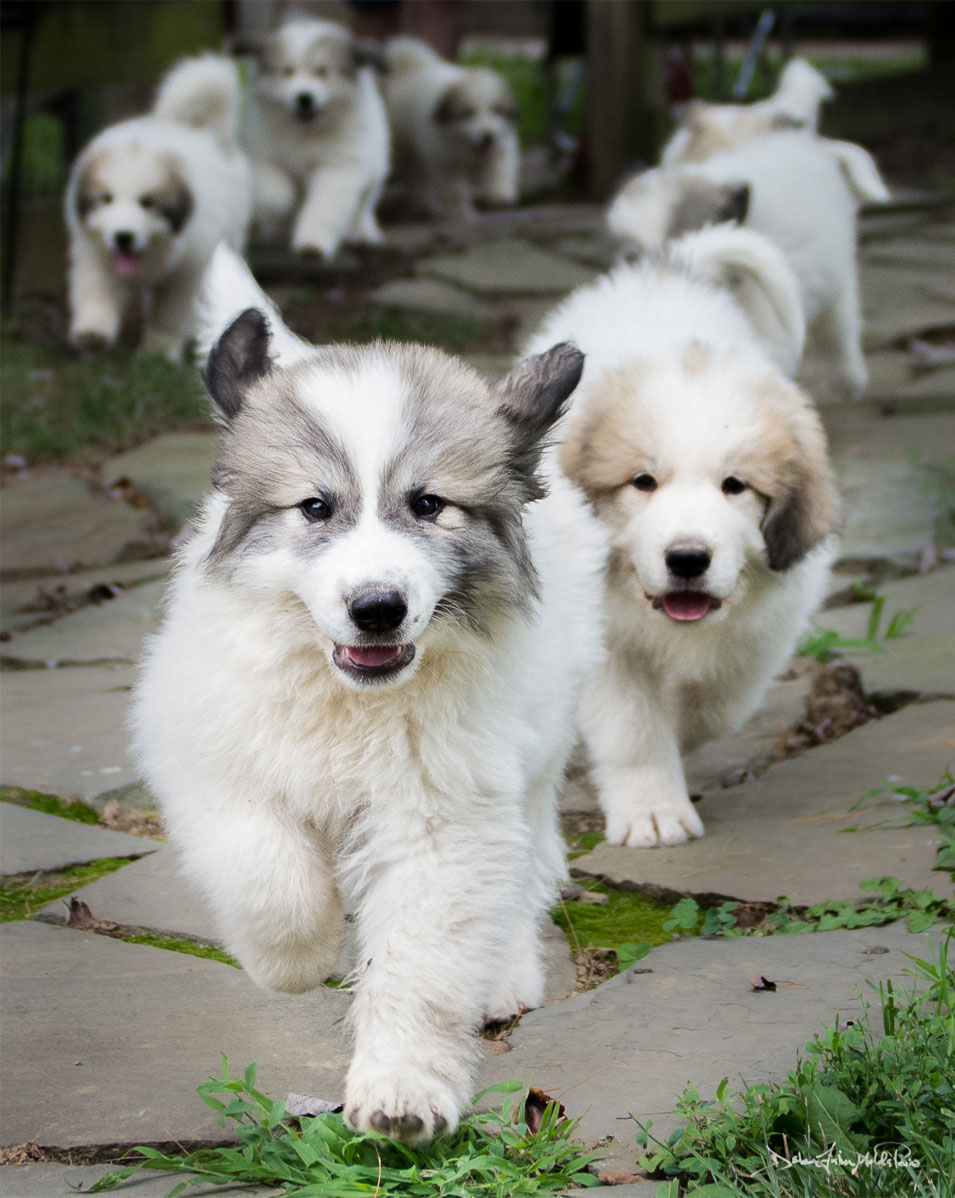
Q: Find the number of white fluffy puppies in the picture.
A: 7